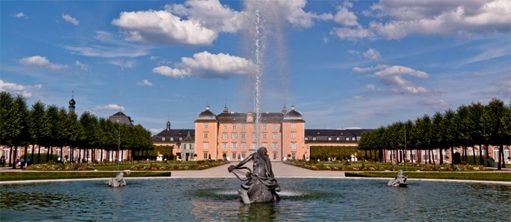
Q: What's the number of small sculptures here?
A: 2